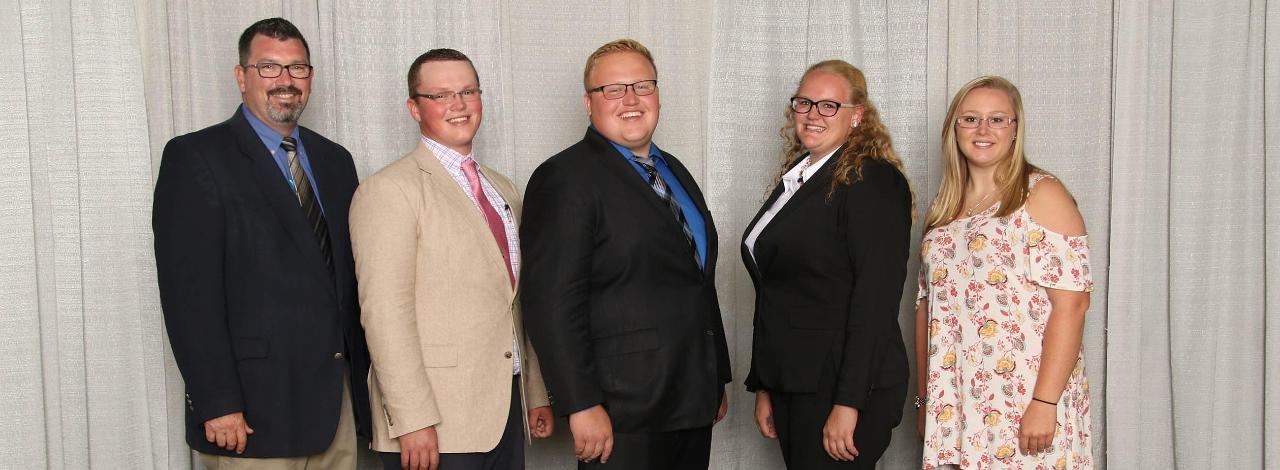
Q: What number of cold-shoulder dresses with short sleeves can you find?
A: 1